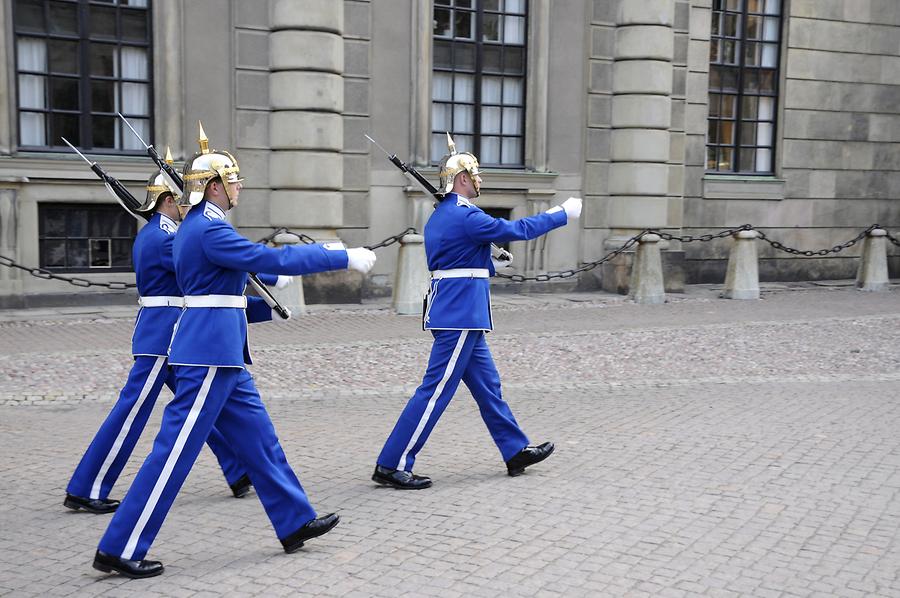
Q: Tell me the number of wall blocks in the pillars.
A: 13